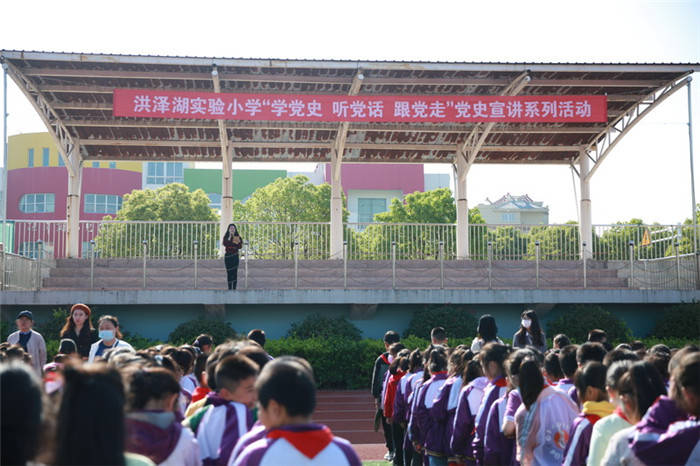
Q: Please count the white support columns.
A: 5